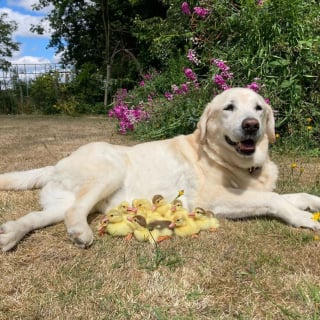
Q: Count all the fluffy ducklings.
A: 9